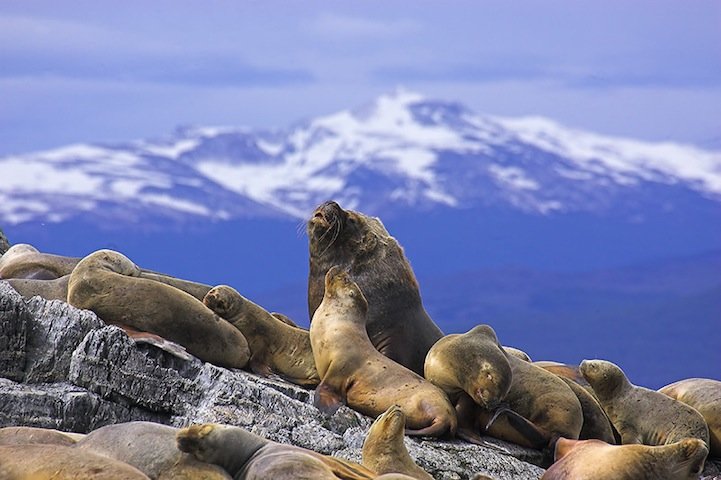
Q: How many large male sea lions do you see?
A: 1